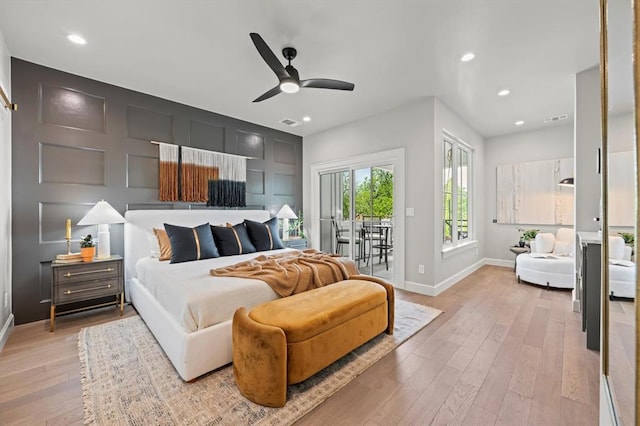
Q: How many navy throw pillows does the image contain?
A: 3